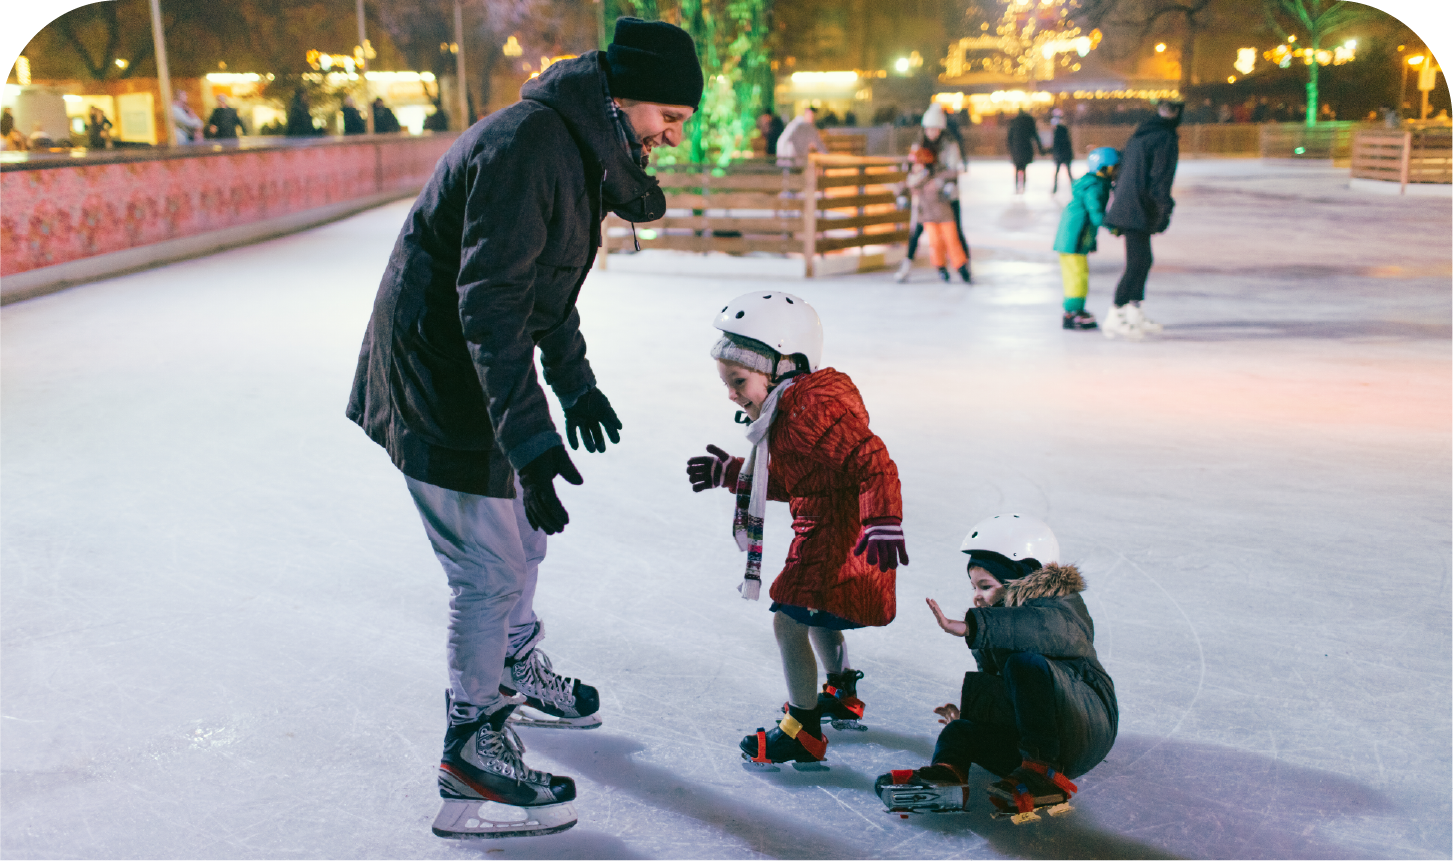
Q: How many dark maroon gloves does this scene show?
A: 2